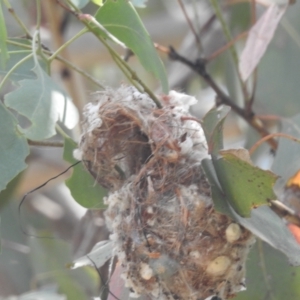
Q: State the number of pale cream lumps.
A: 3